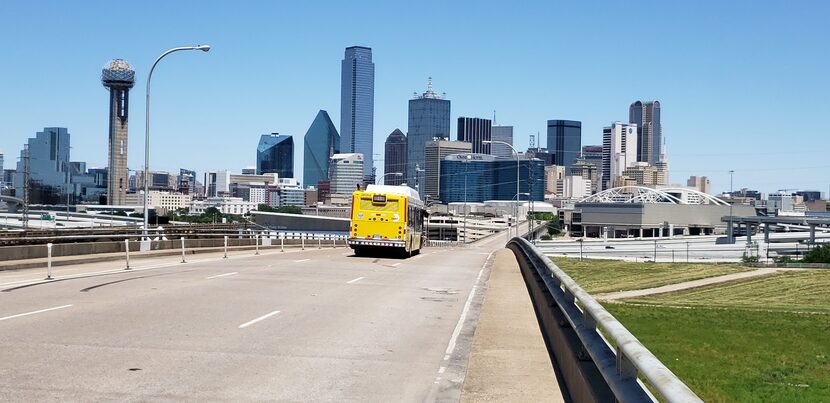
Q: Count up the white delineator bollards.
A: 10